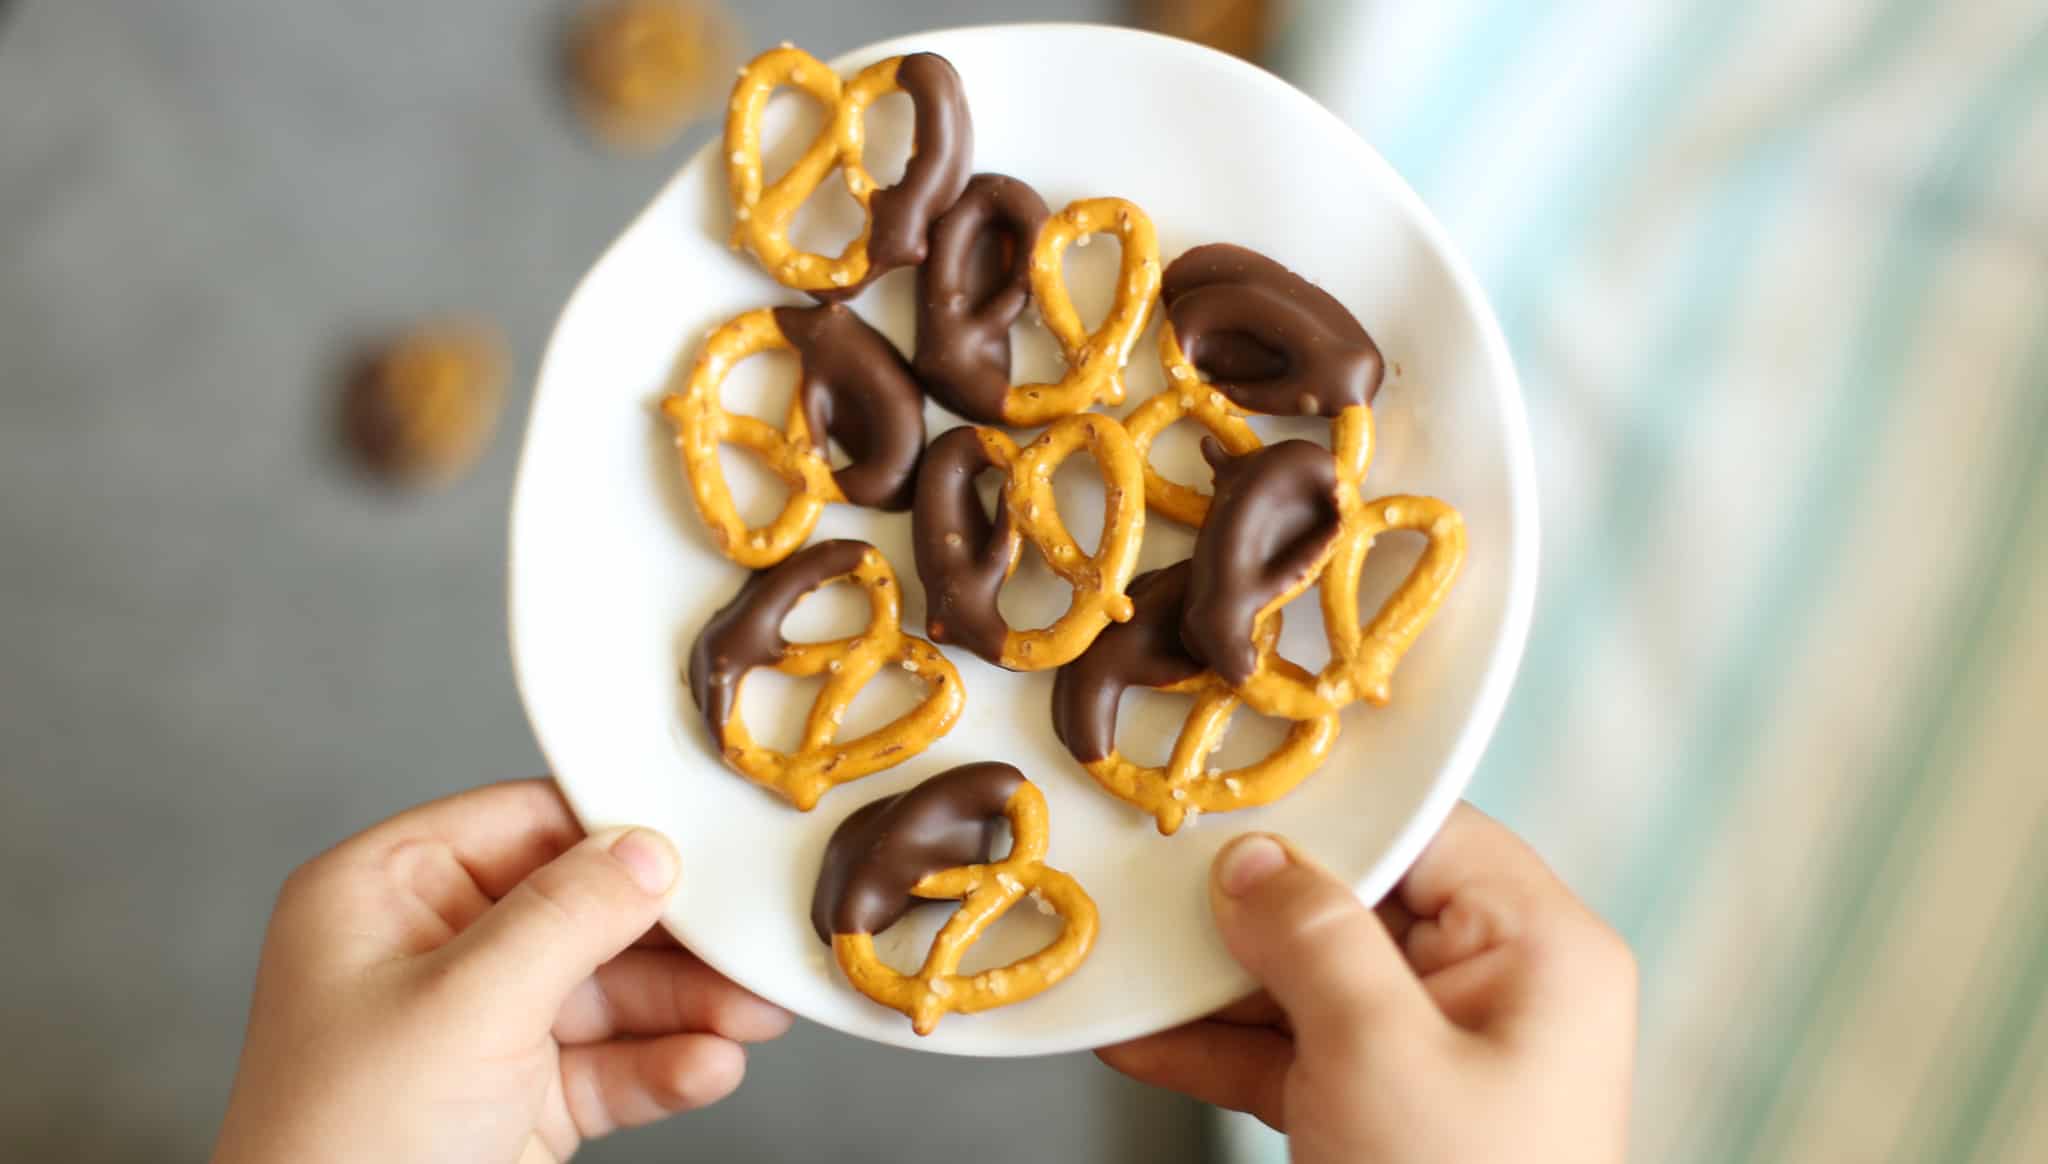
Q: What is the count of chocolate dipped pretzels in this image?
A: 9